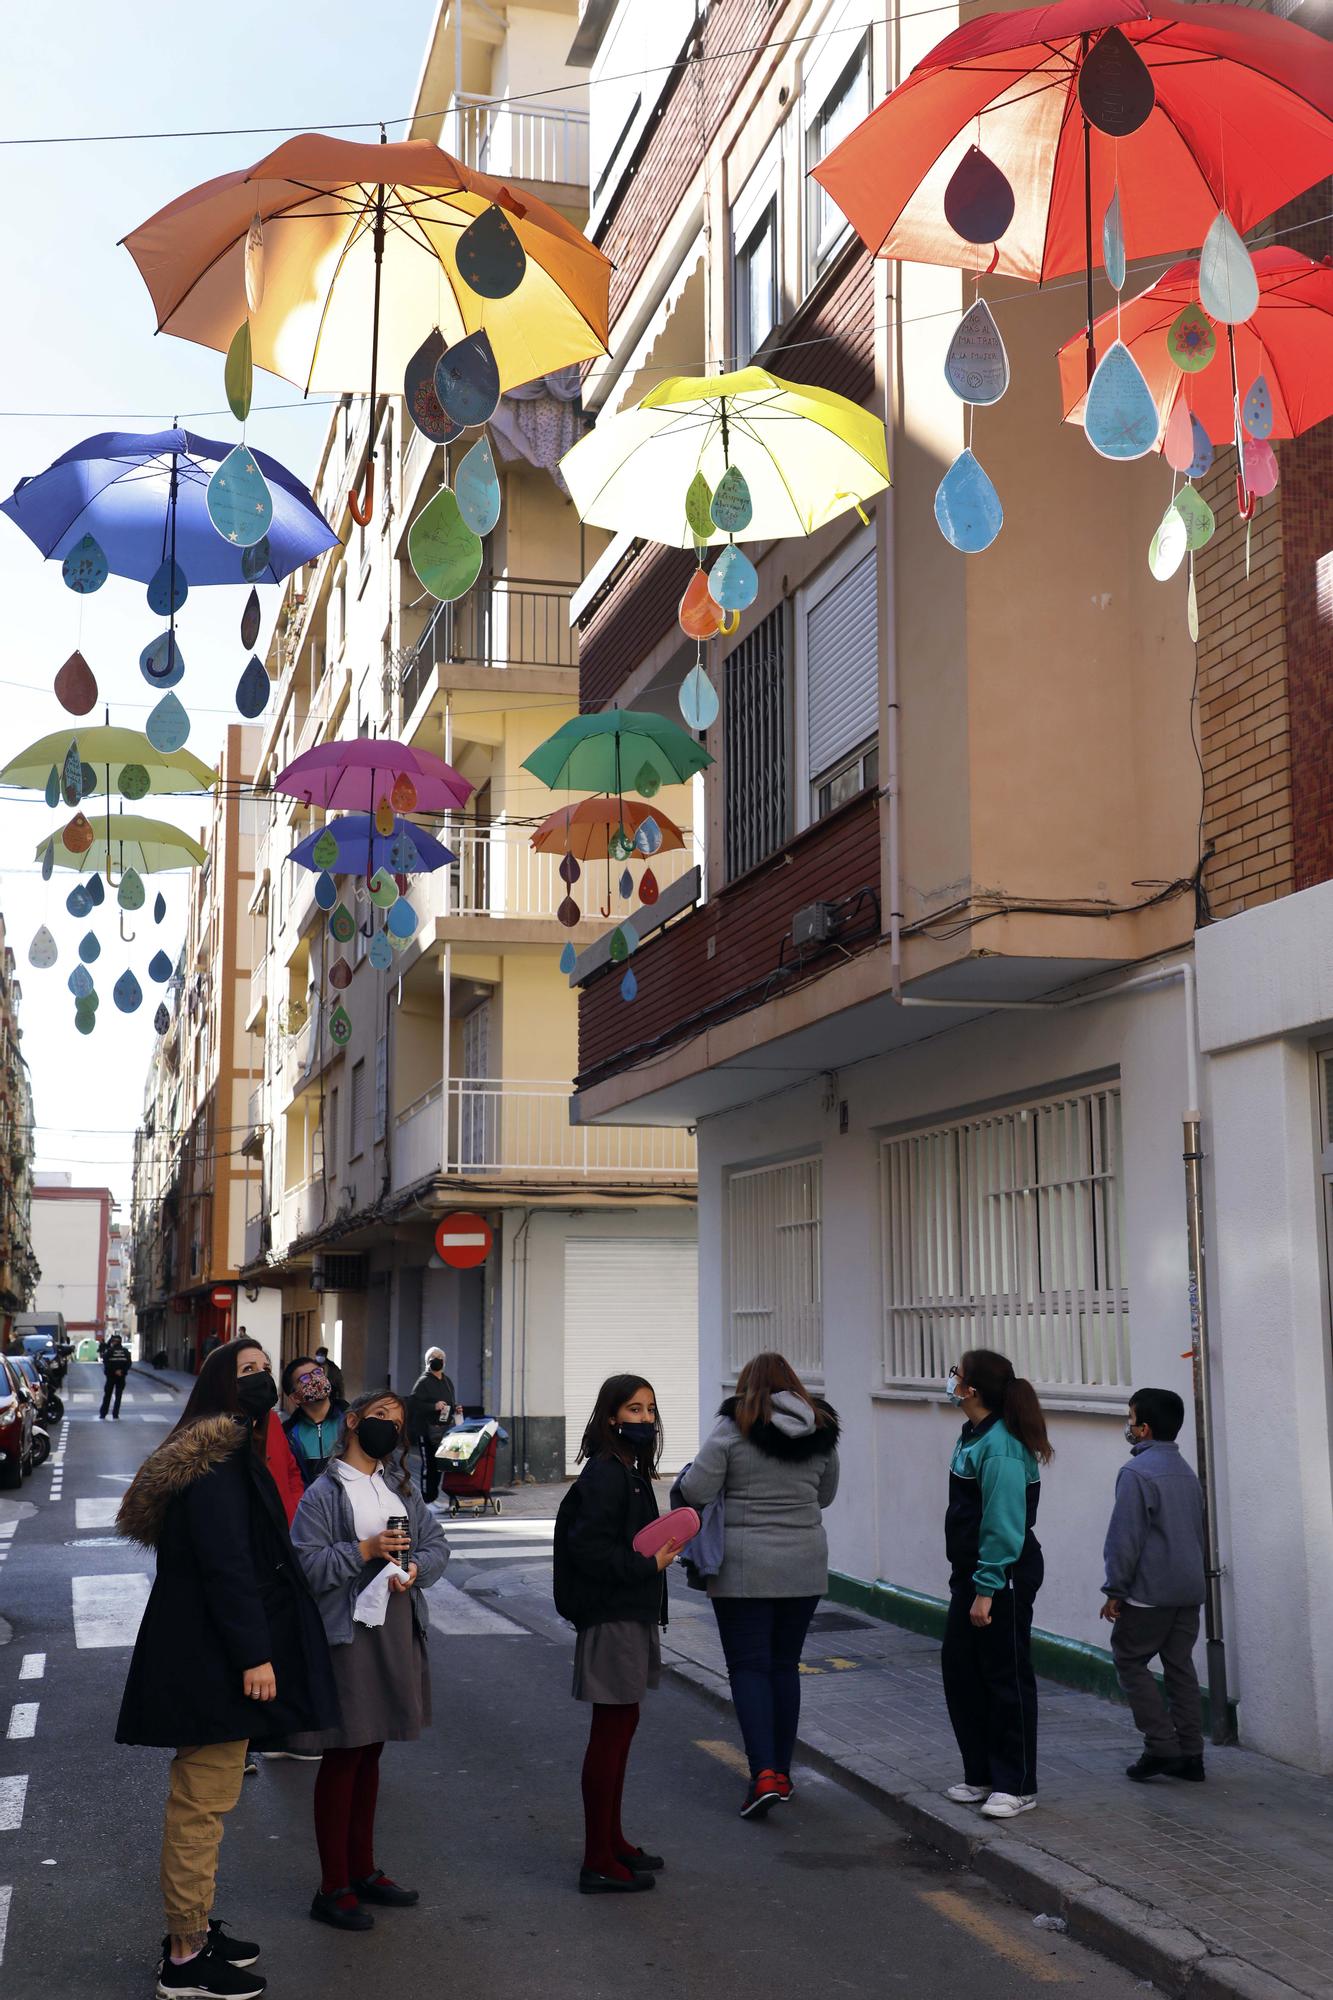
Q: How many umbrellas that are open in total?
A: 11